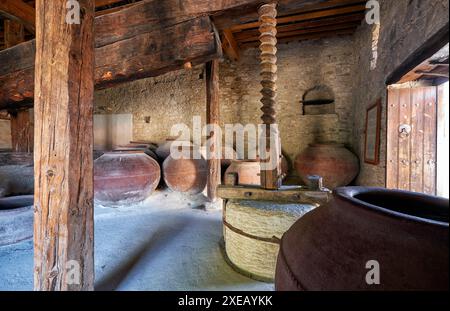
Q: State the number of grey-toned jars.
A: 2